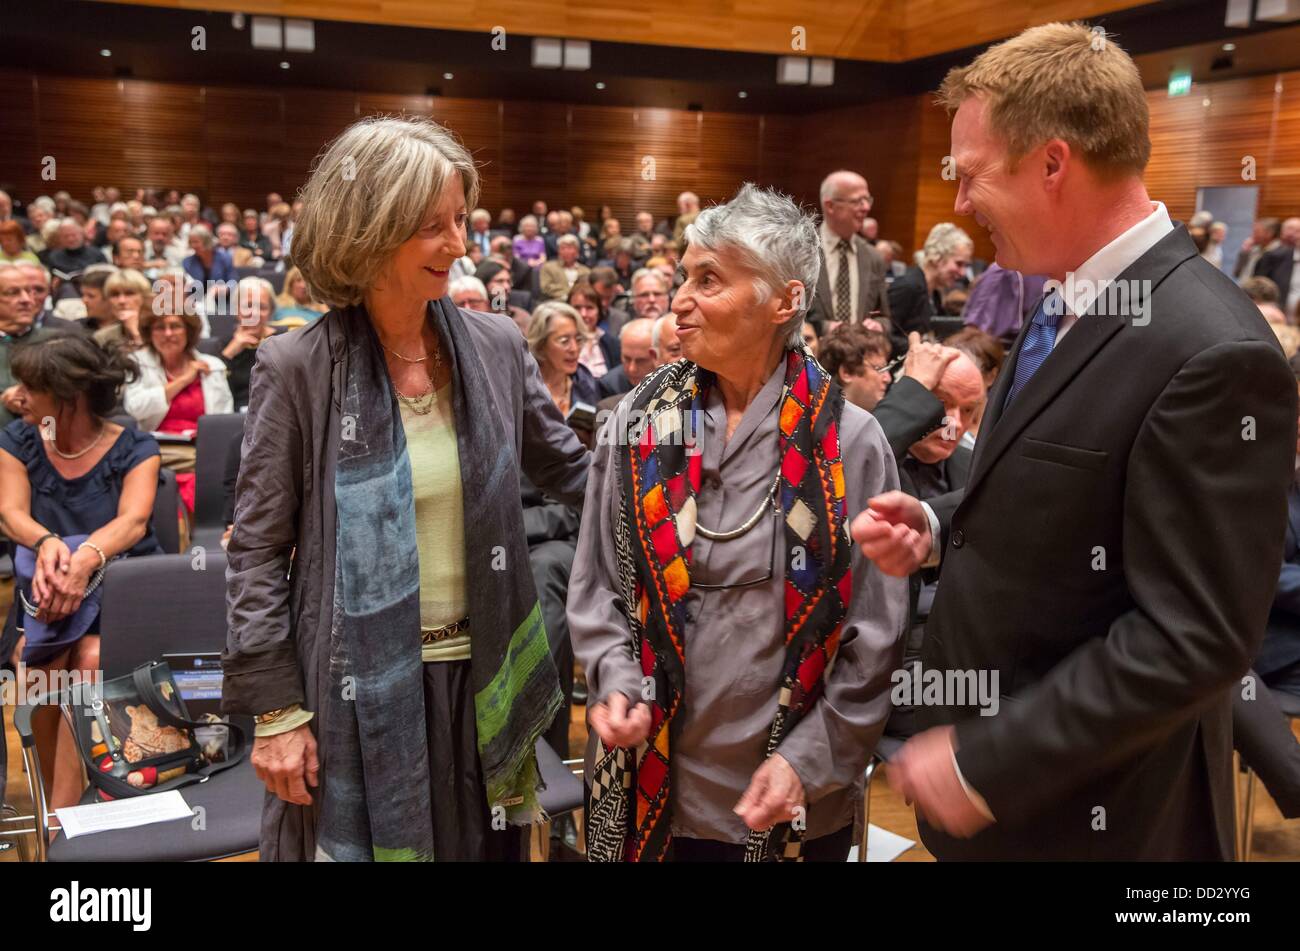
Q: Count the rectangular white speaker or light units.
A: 8